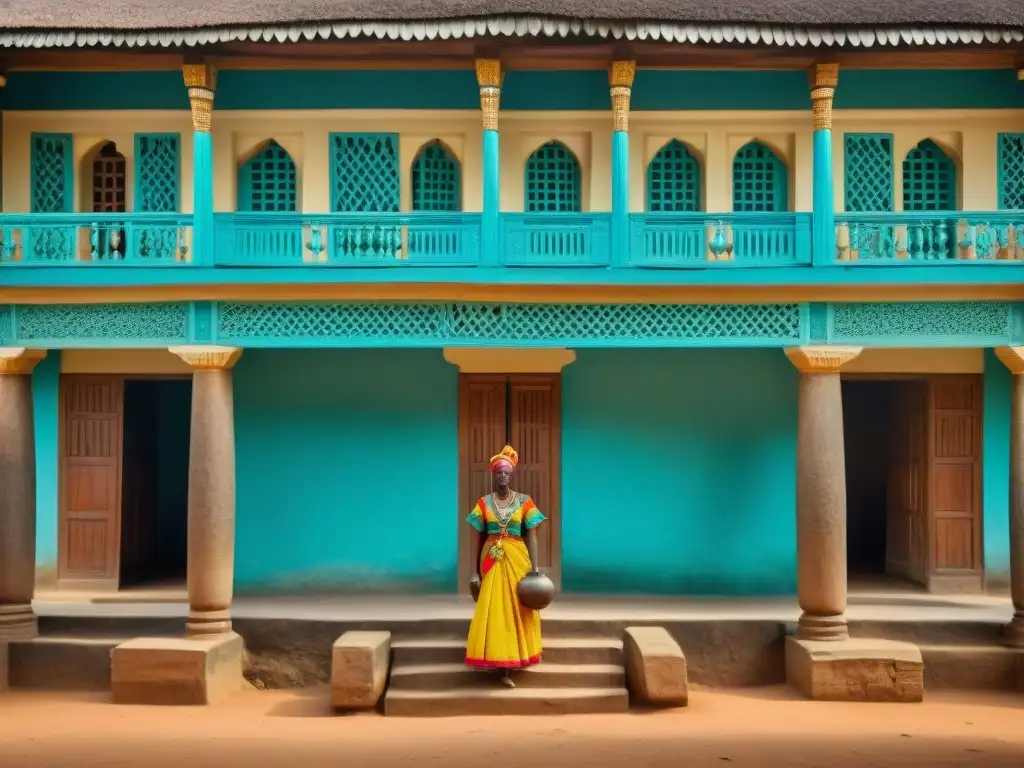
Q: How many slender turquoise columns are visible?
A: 4